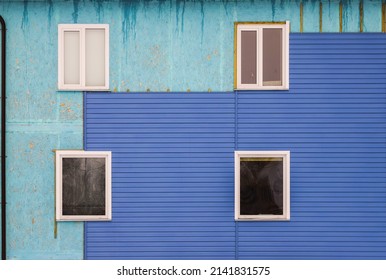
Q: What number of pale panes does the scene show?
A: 2